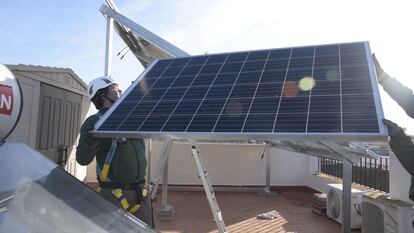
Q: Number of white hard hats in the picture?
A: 1